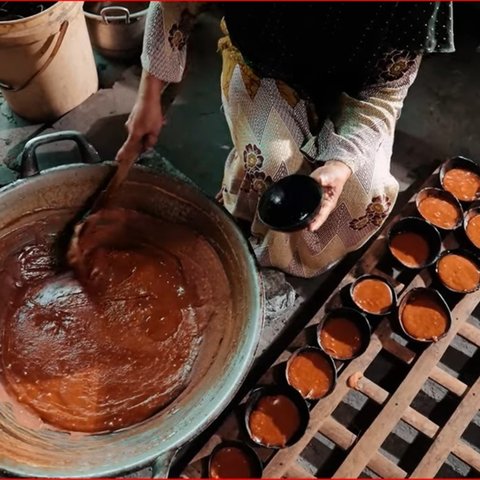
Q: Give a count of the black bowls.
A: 12